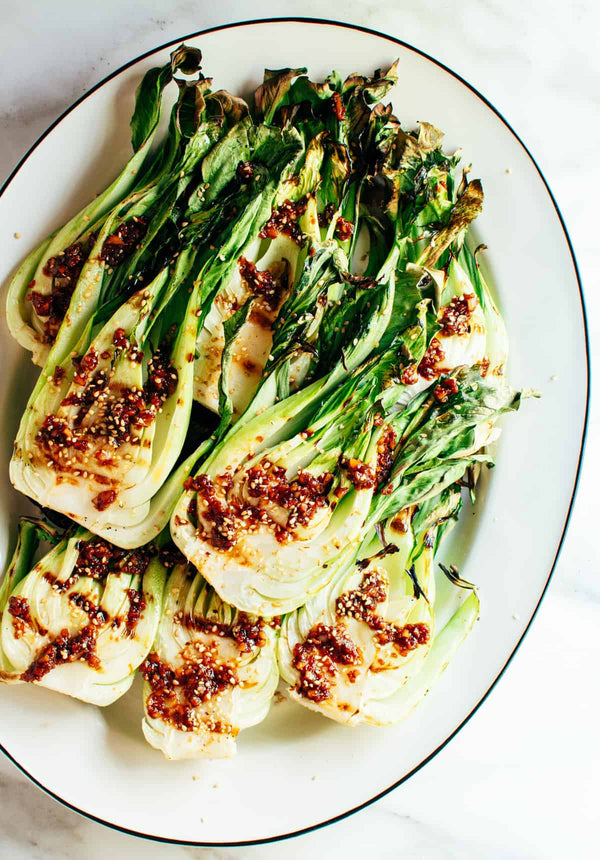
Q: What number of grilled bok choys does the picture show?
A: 8